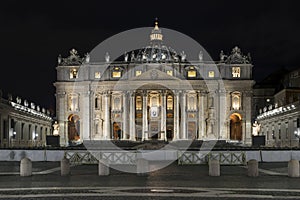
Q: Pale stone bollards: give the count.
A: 7